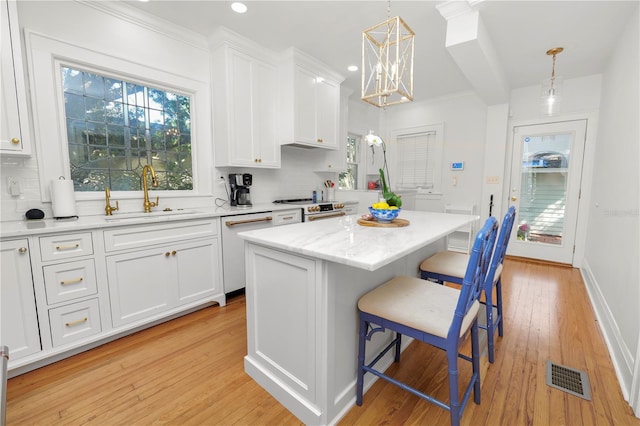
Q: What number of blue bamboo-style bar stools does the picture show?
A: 2